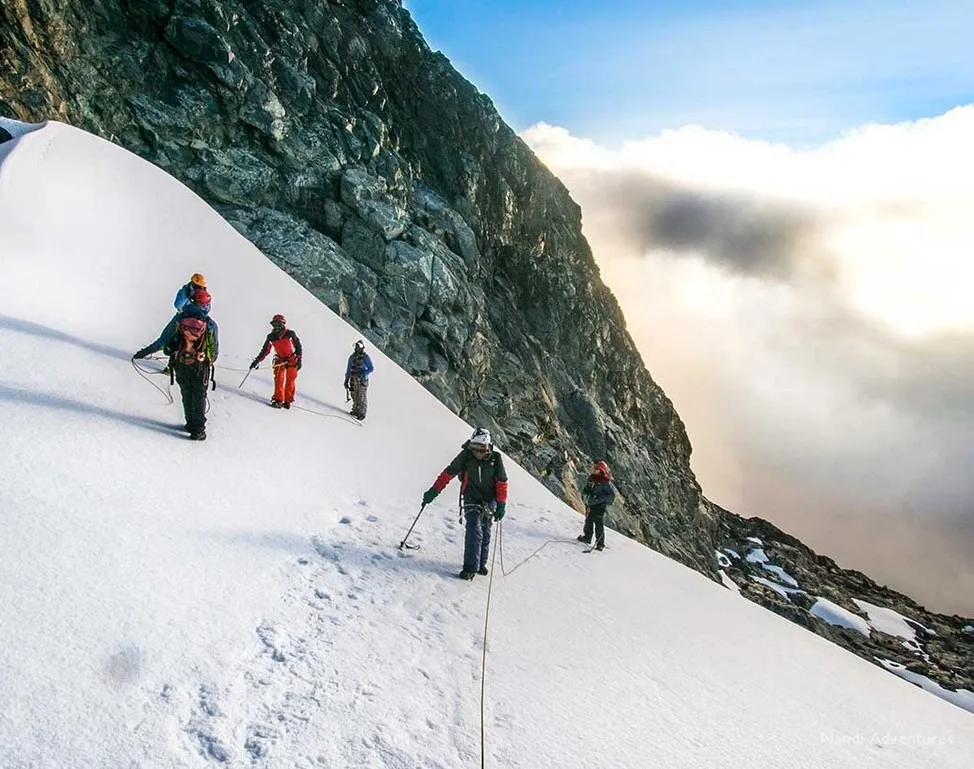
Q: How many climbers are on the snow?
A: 6